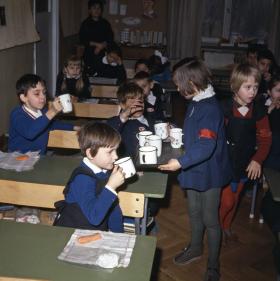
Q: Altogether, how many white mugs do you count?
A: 7